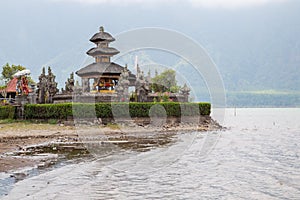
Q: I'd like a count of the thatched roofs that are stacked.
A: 3